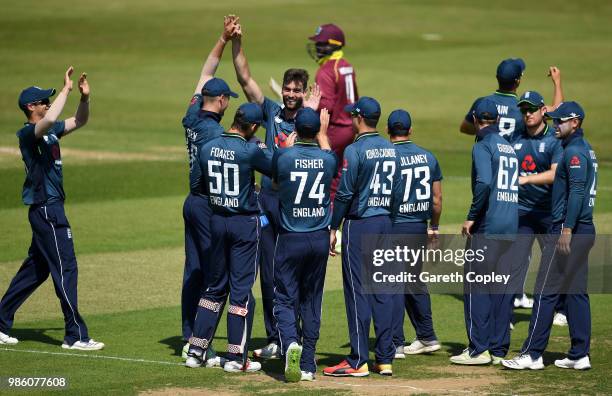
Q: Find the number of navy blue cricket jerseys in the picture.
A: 11